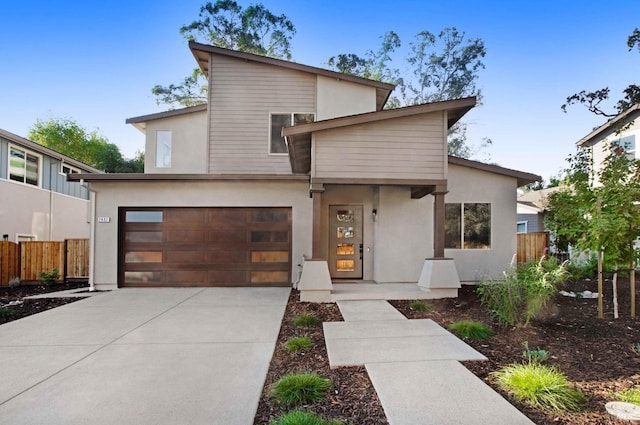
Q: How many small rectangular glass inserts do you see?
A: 12